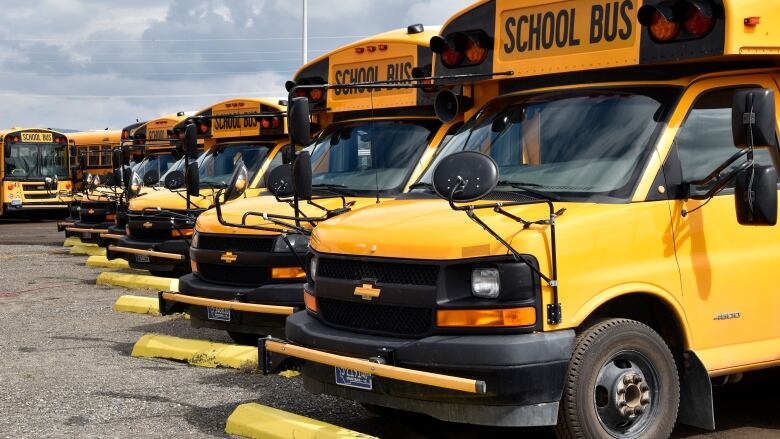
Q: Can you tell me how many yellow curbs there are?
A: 7